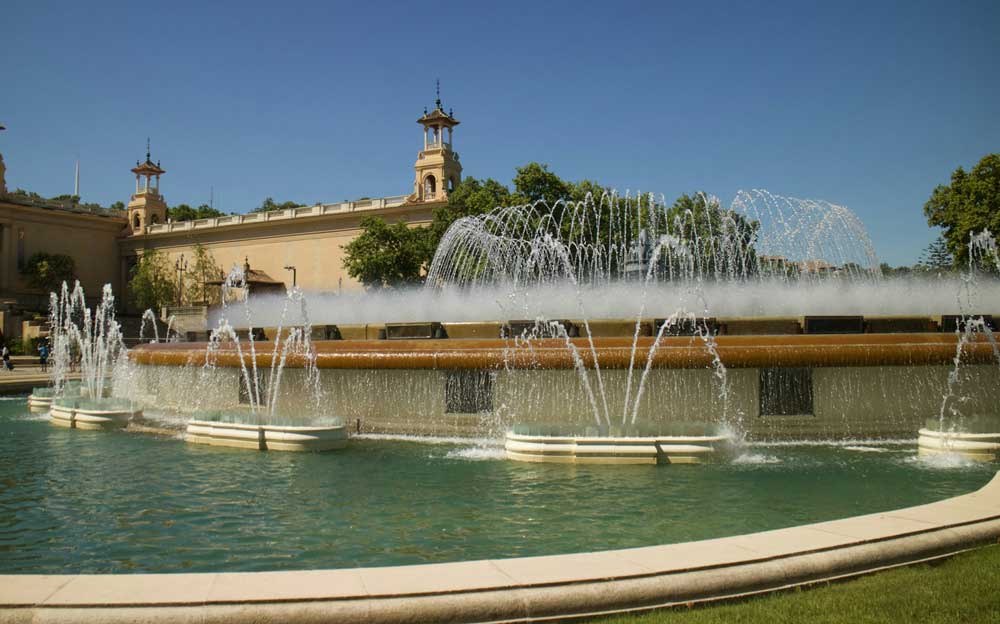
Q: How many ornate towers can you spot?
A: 2